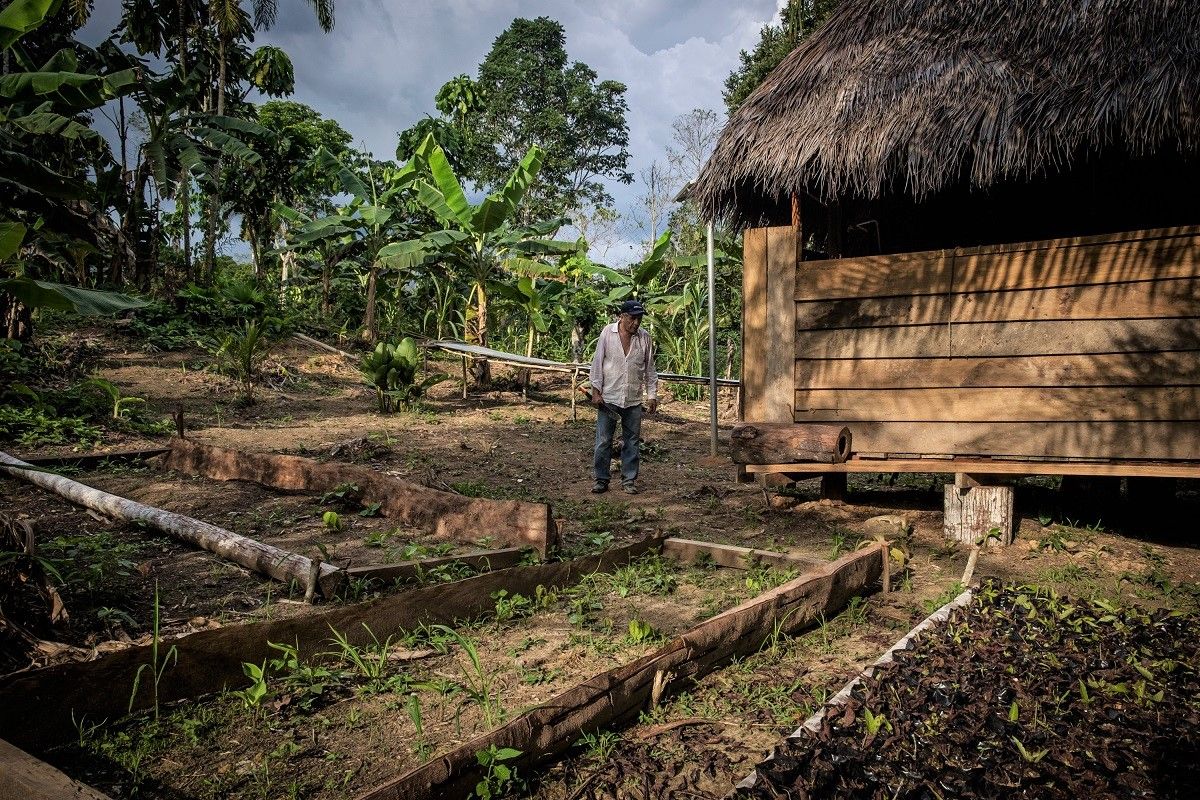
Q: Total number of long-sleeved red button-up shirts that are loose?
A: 0